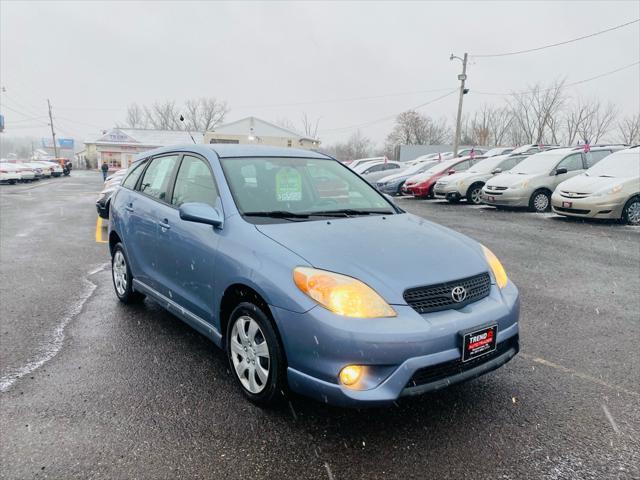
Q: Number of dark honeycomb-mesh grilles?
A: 2